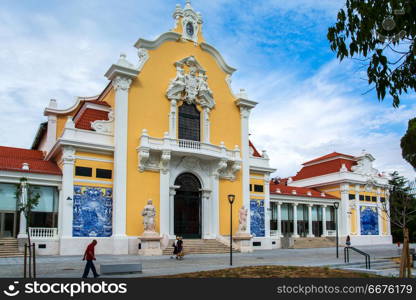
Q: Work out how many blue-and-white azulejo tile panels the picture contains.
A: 3